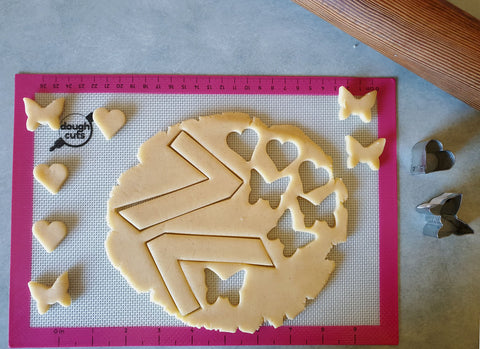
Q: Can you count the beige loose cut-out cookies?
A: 7